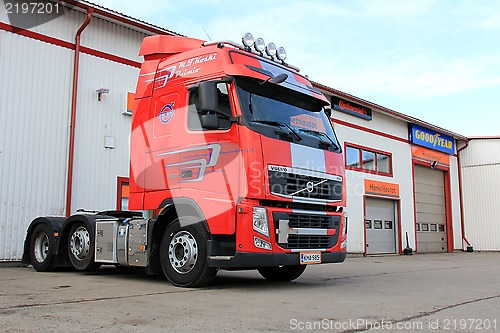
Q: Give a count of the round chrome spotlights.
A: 4